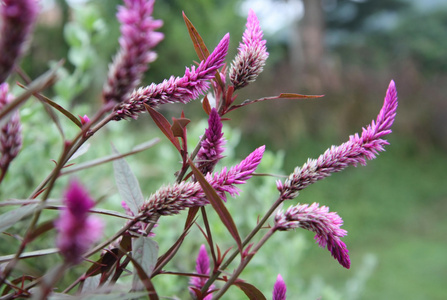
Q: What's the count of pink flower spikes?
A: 12